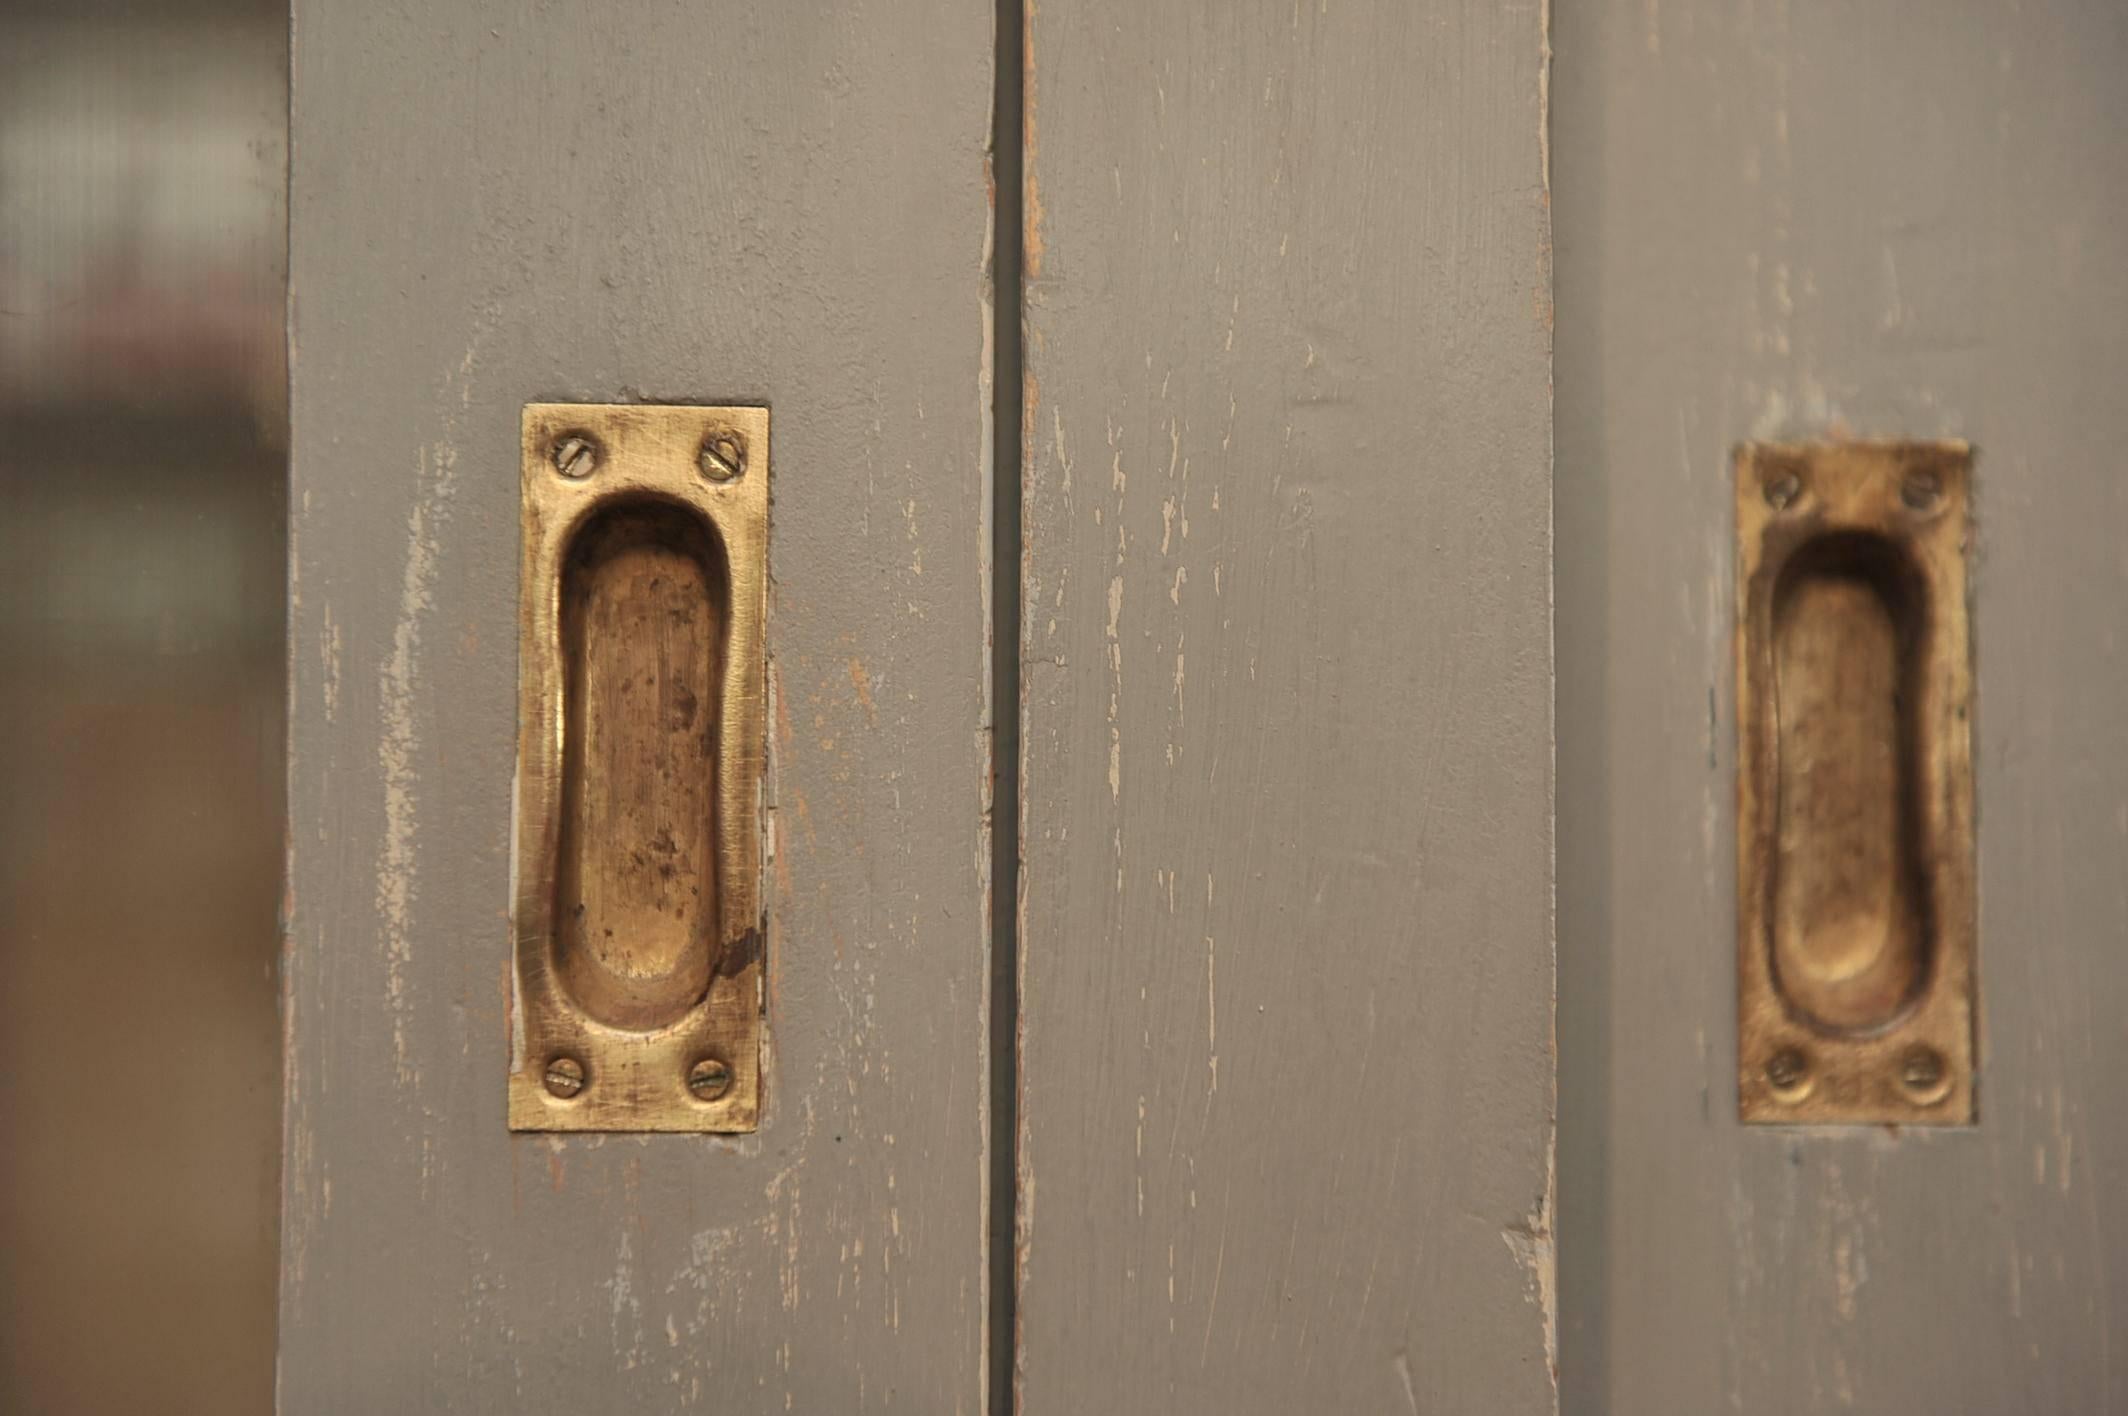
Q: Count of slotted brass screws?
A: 8